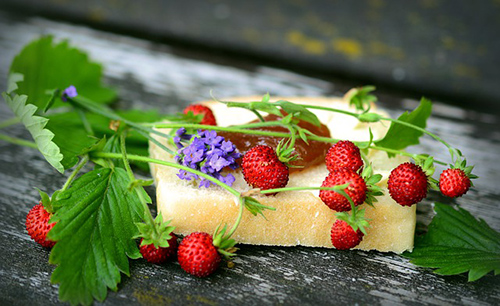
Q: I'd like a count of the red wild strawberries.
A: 10